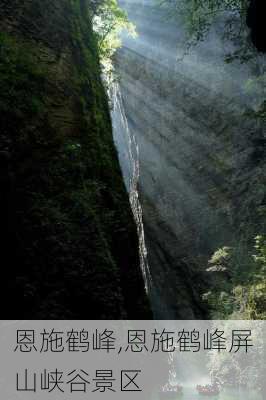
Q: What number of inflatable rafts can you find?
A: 2